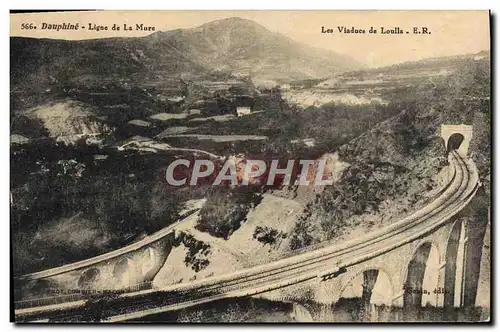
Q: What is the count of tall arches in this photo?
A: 3